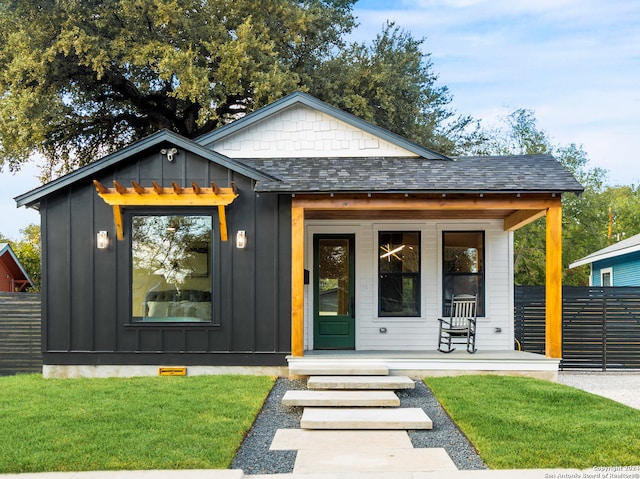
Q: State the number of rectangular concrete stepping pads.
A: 6